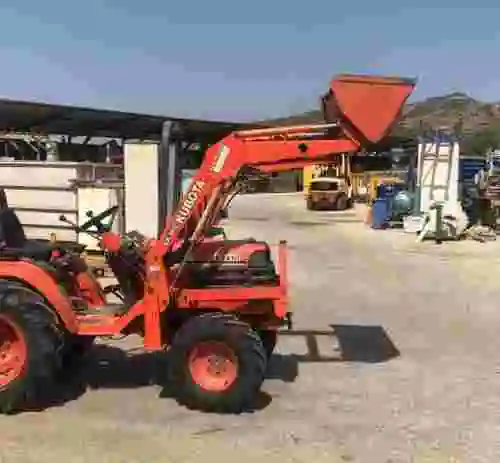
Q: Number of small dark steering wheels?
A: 1